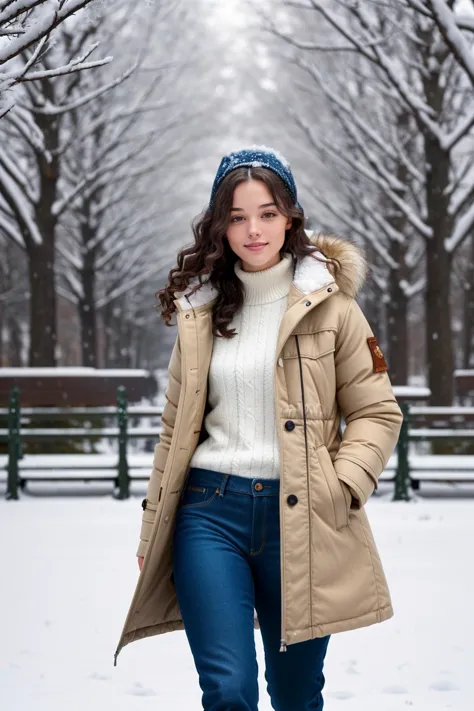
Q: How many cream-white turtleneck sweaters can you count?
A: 1